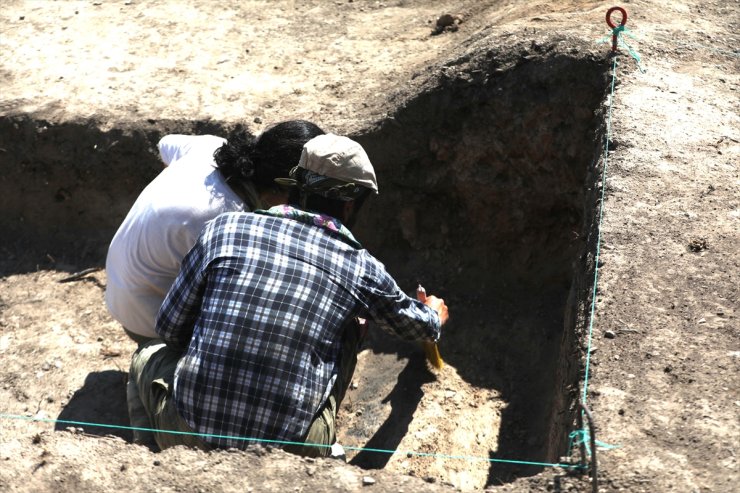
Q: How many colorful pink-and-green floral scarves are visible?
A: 1